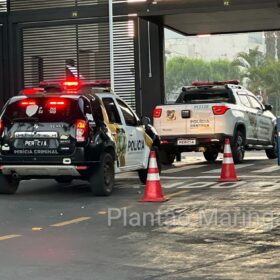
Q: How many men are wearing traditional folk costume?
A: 0